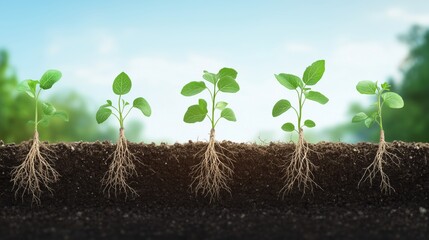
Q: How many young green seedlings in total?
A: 5